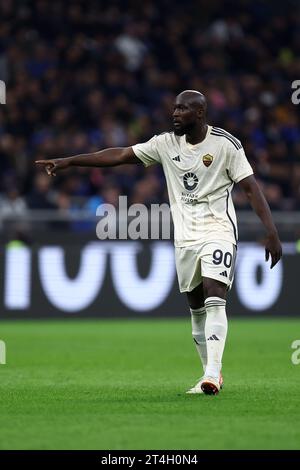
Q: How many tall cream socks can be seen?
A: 2